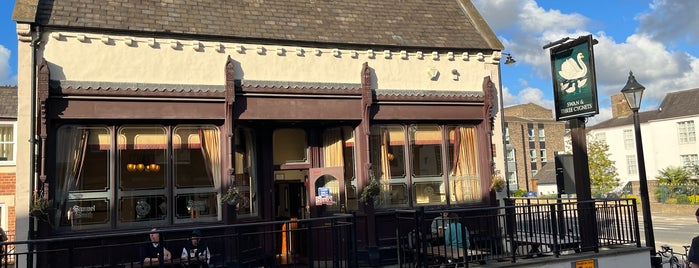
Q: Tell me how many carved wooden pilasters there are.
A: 4